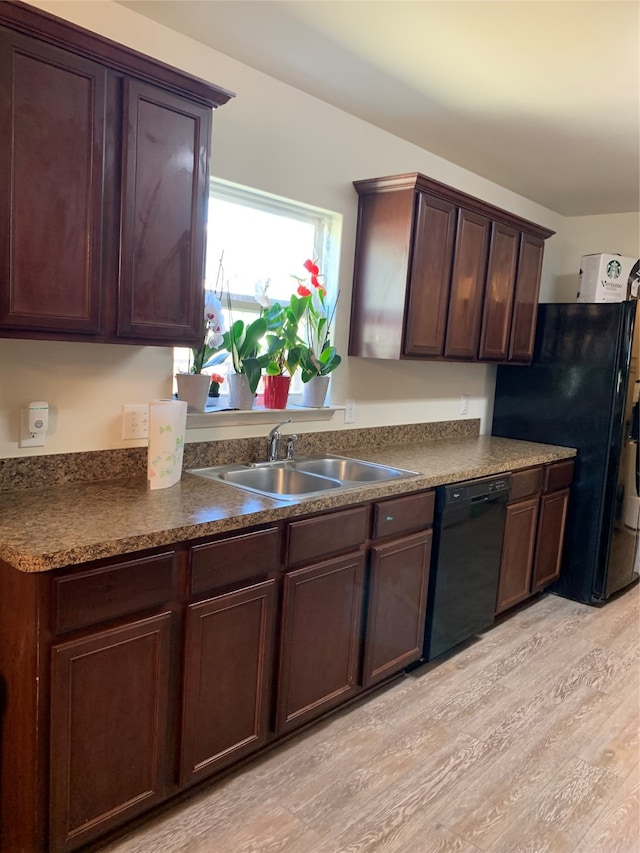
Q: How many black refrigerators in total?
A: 1